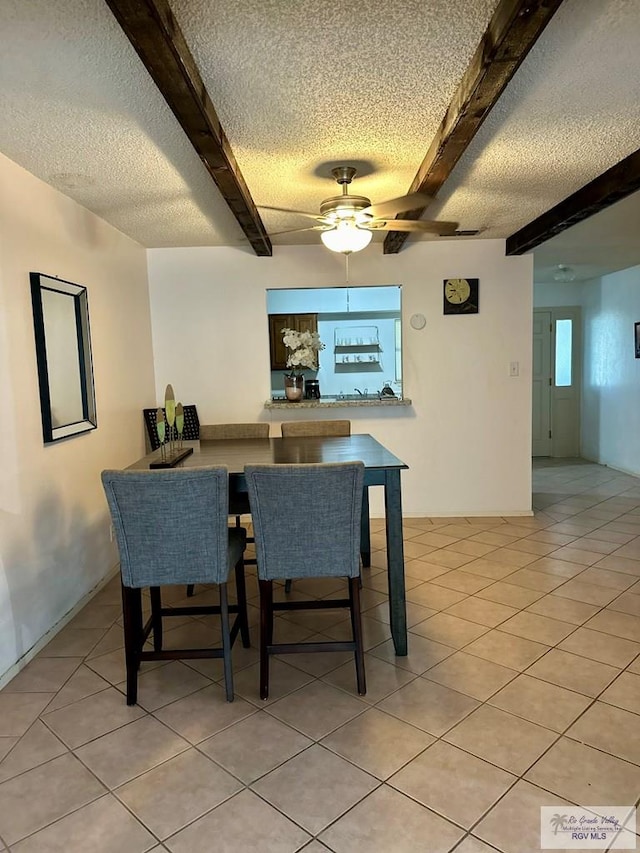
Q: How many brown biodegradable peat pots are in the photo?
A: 0